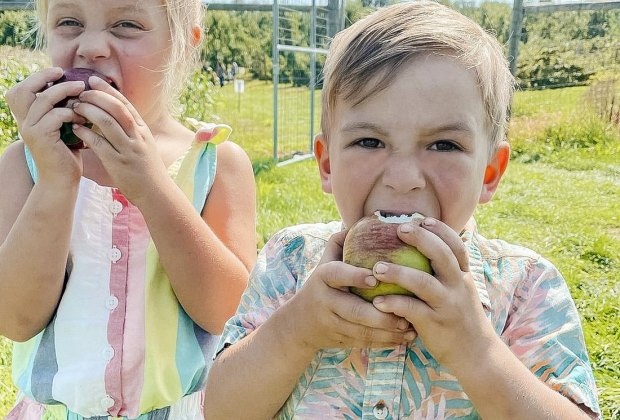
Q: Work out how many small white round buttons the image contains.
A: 6